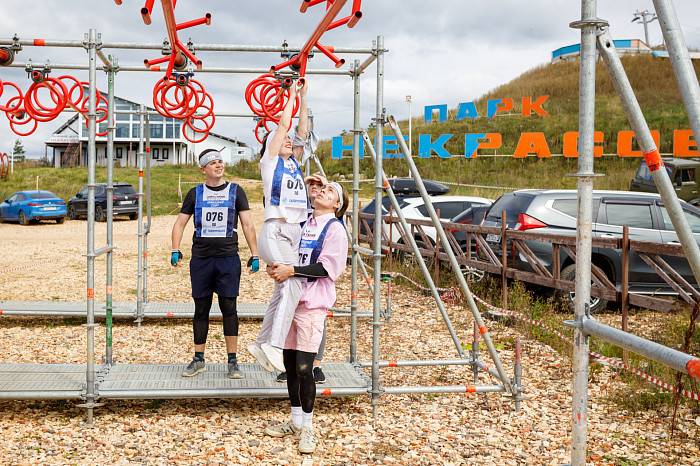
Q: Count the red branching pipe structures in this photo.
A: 2